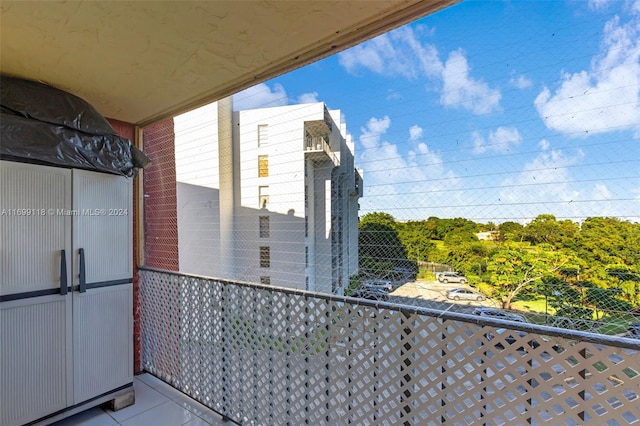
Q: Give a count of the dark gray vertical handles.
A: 2